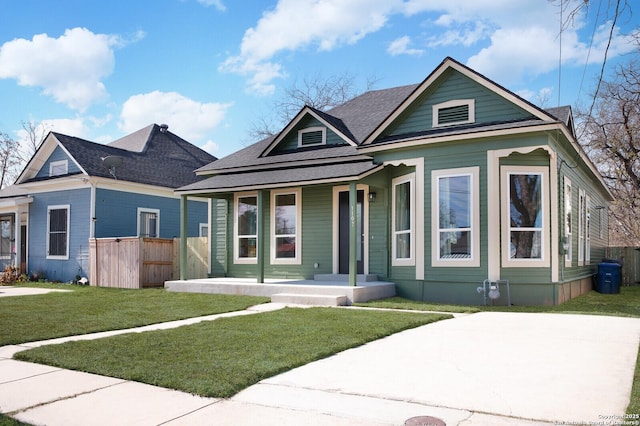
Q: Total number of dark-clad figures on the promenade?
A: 0